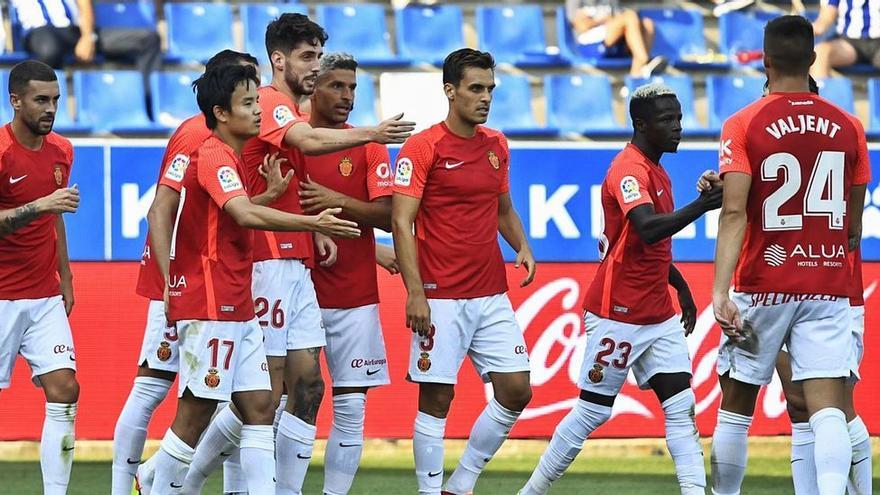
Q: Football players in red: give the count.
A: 9